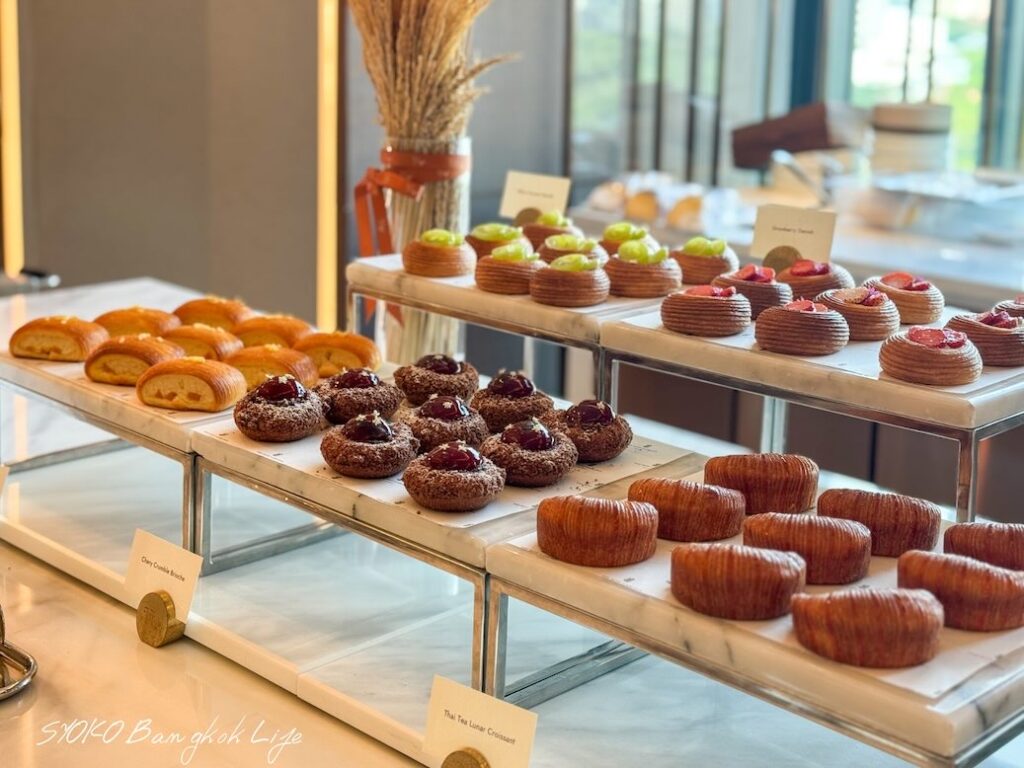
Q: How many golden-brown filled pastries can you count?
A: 9